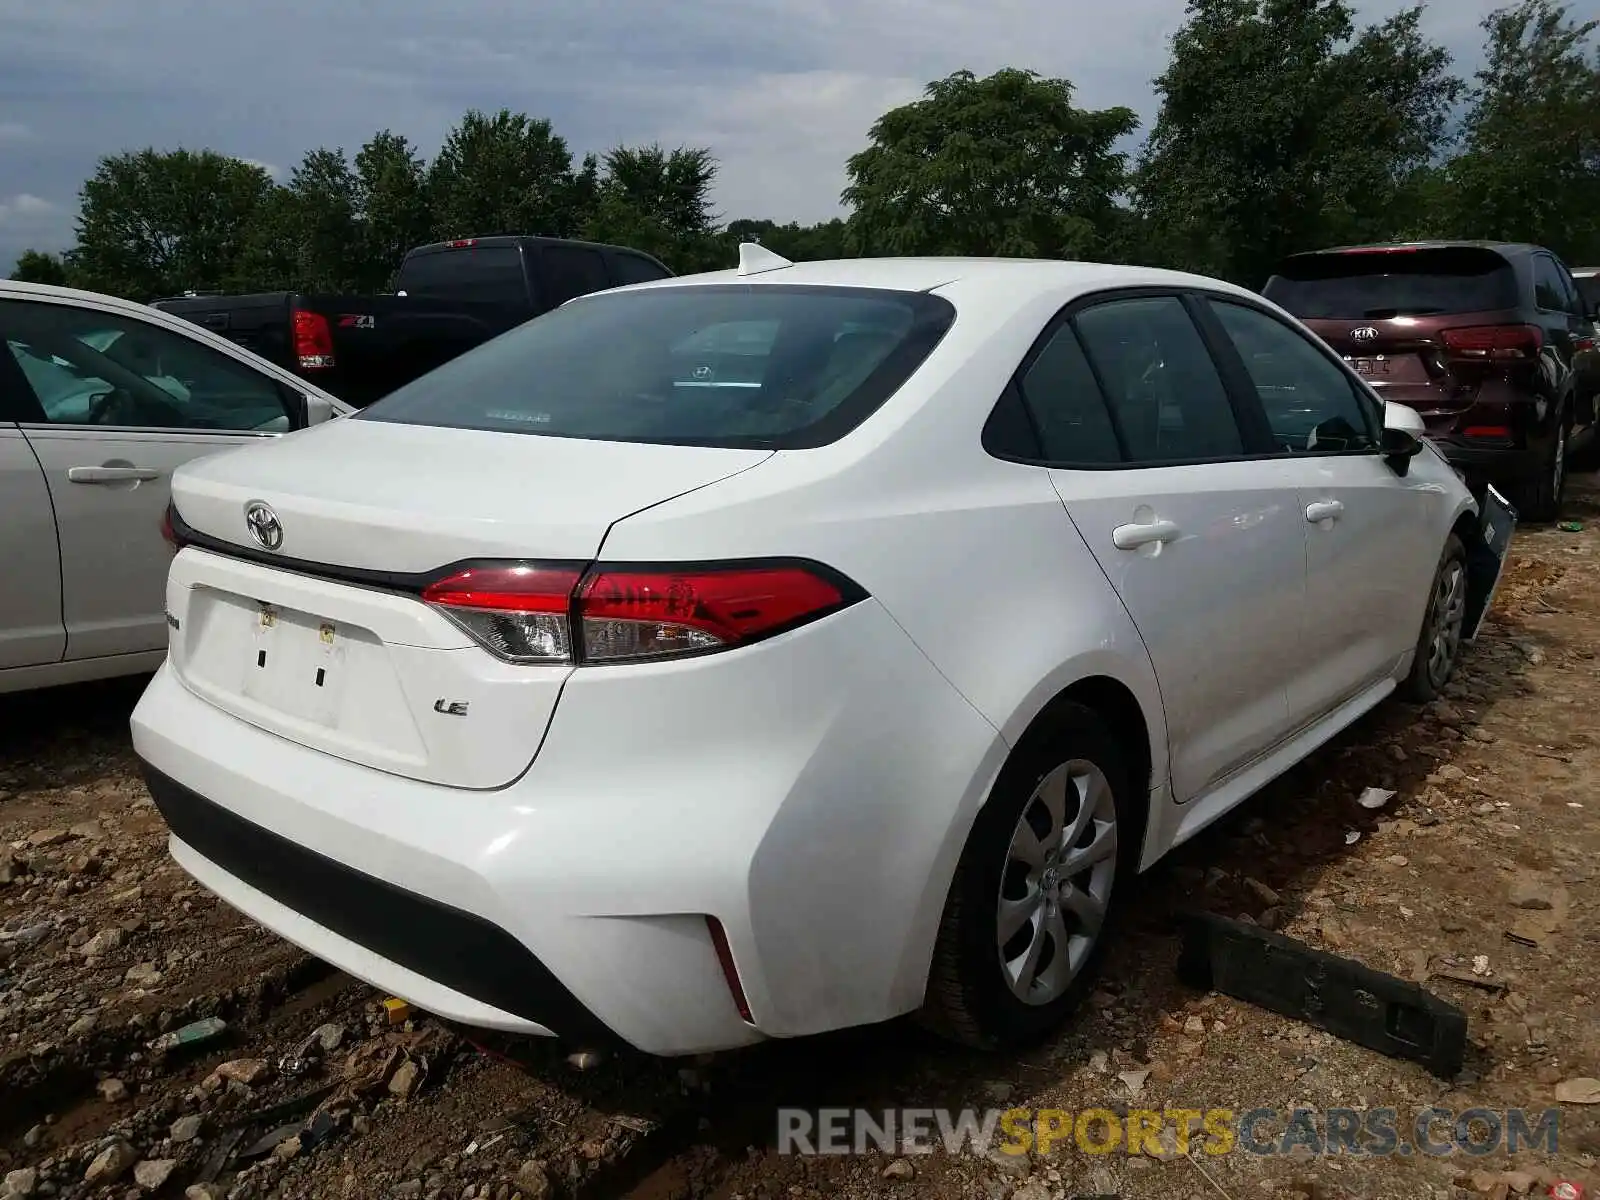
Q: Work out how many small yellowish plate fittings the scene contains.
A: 2